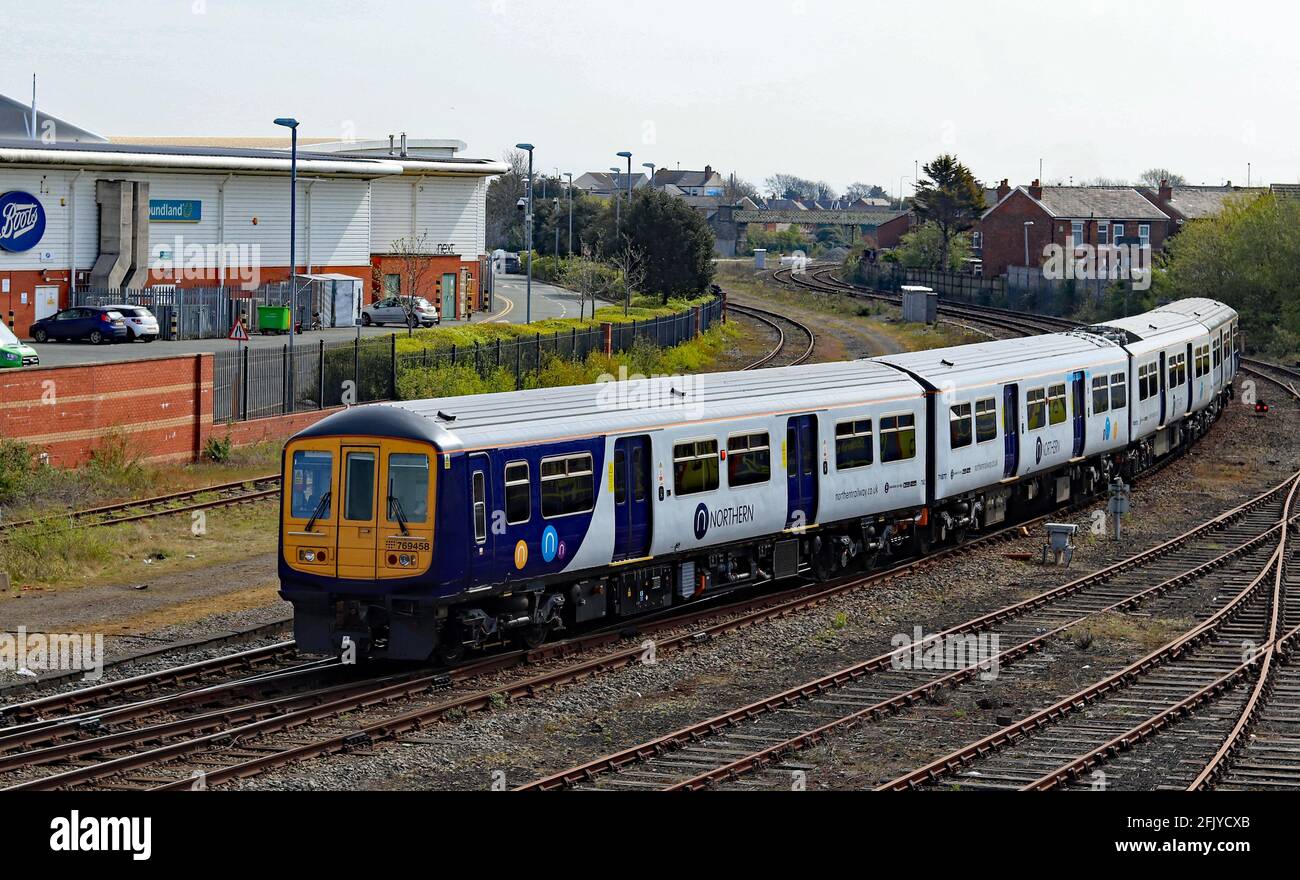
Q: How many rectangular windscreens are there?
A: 3